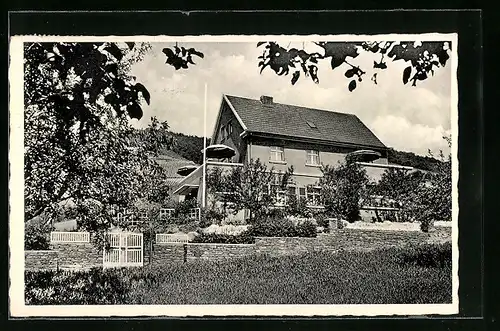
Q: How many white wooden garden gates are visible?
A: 1